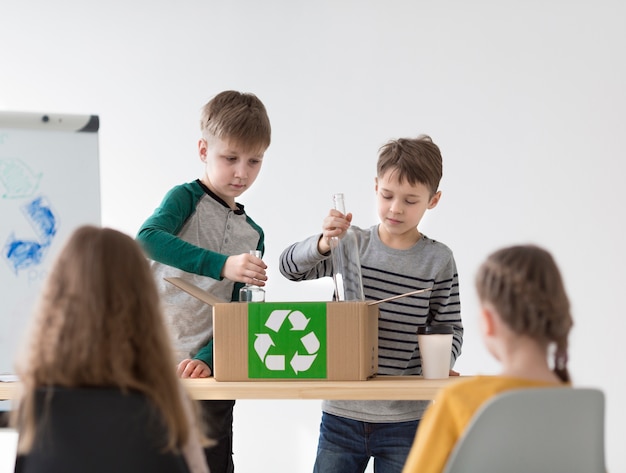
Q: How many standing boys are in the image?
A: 2